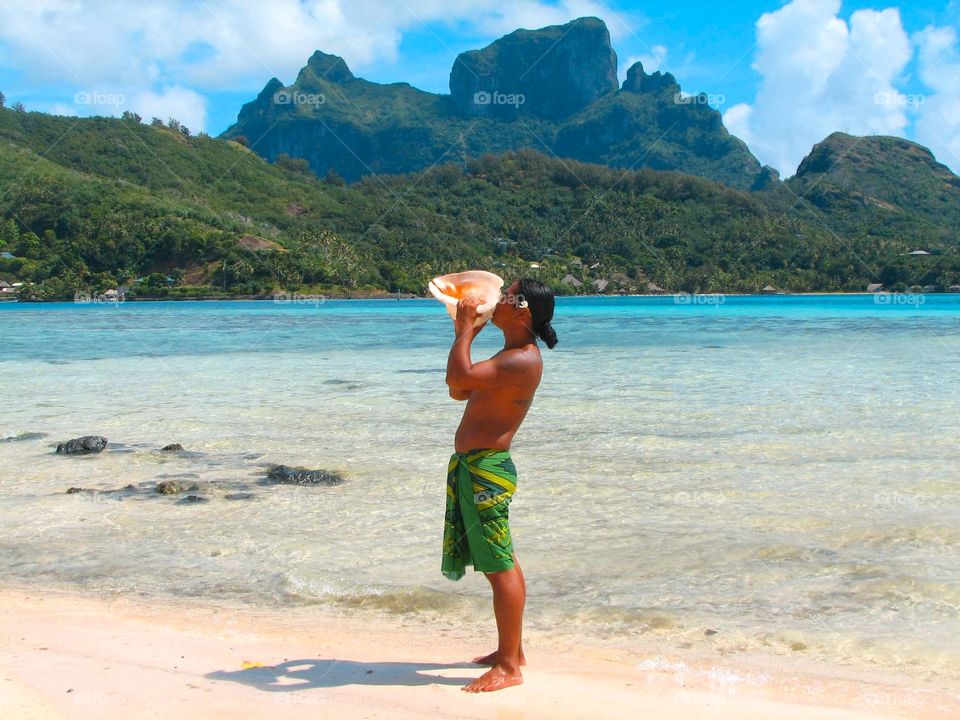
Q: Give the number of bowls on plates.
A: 0